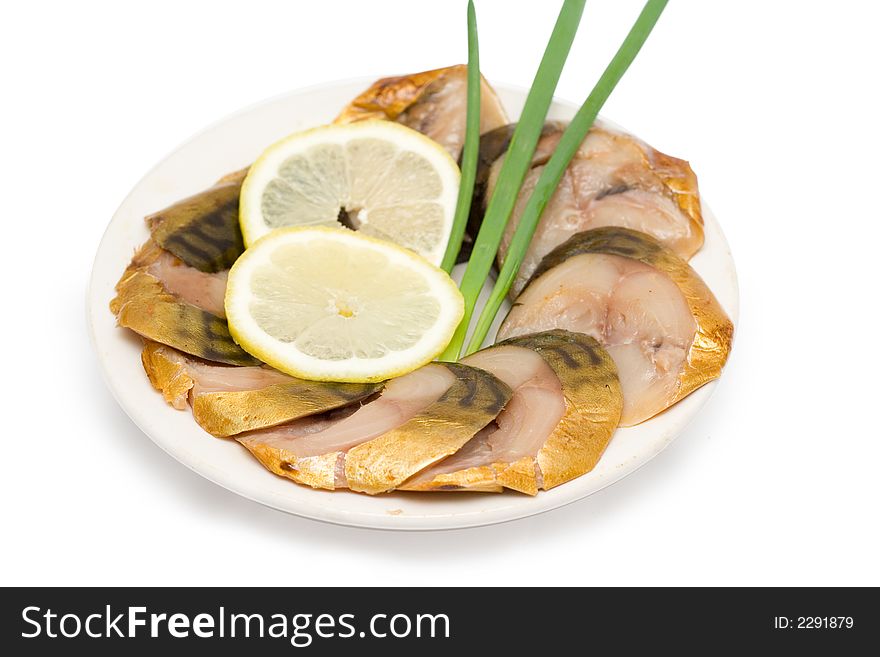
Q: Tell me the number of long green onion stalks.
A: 3